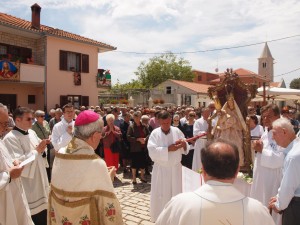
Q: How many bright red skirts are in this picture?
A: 1